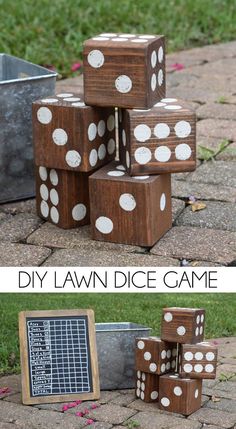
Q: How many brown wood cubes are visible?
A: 10